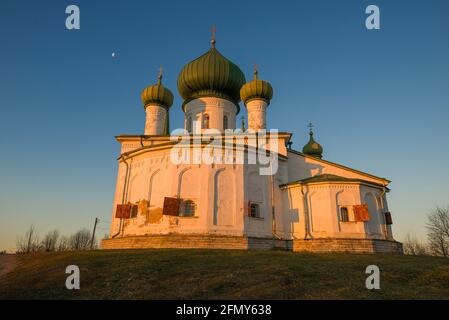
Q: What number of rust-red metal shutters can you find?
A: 4